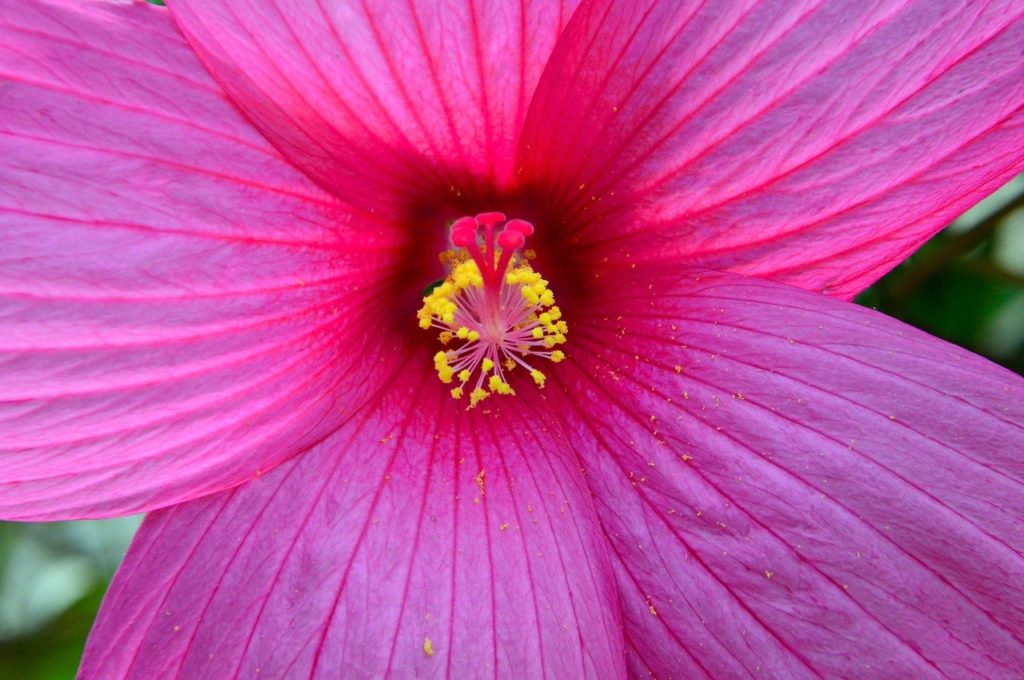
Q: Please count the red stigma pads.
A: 5